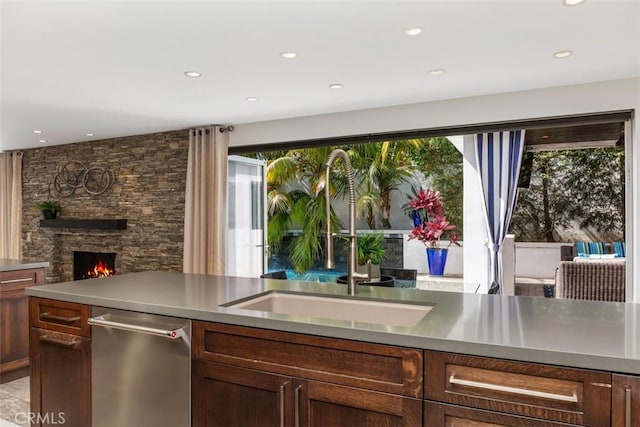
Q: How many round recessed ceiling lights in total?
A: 11